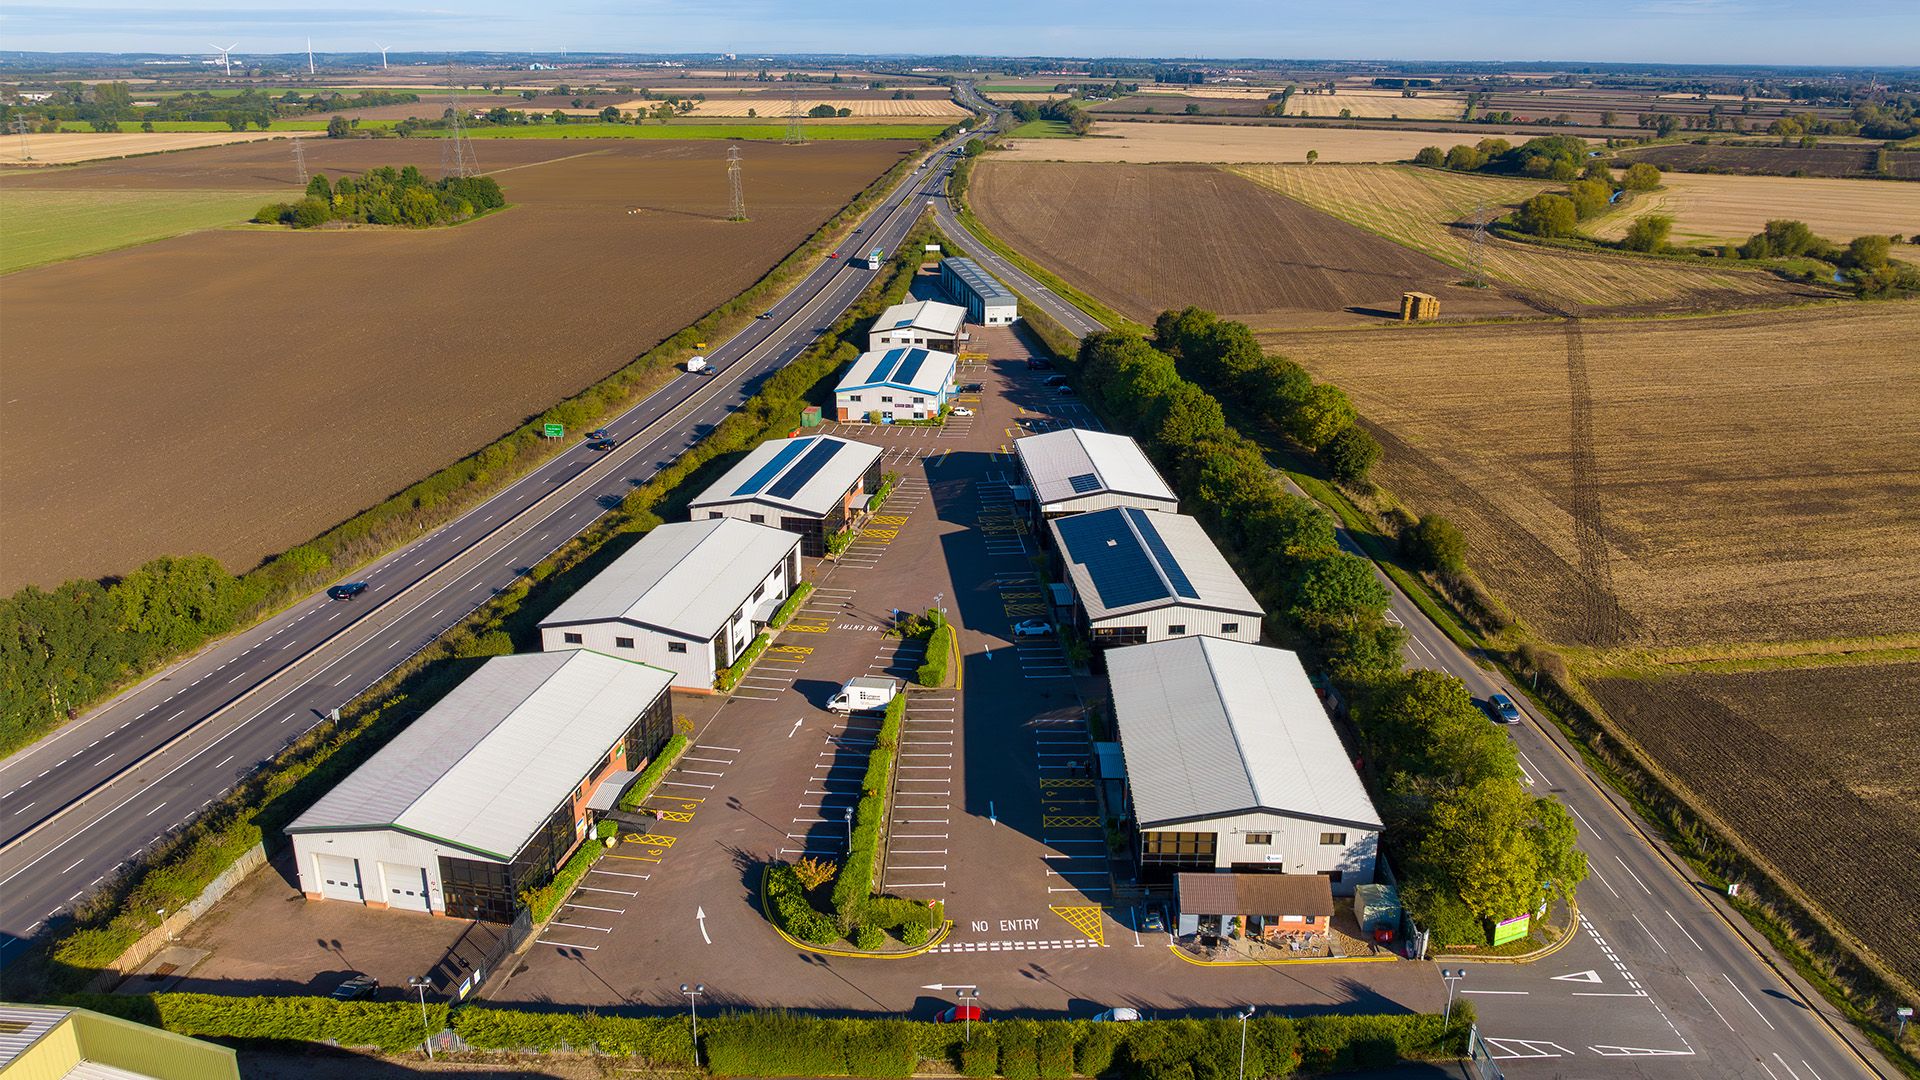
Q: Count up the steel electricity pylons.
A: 6